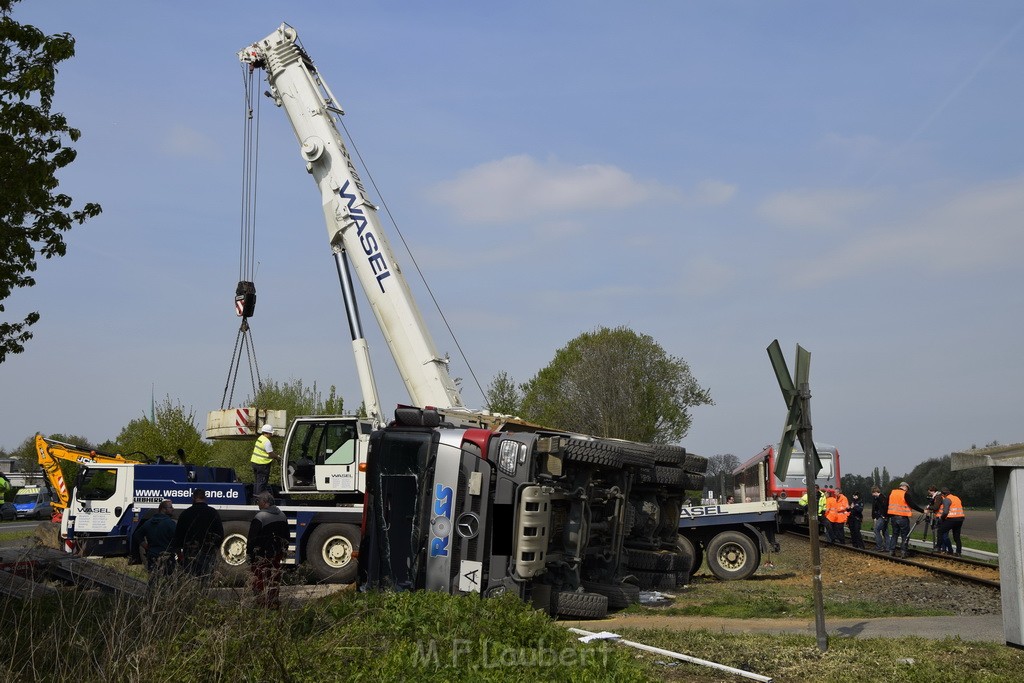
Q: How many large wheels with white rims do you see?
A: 3